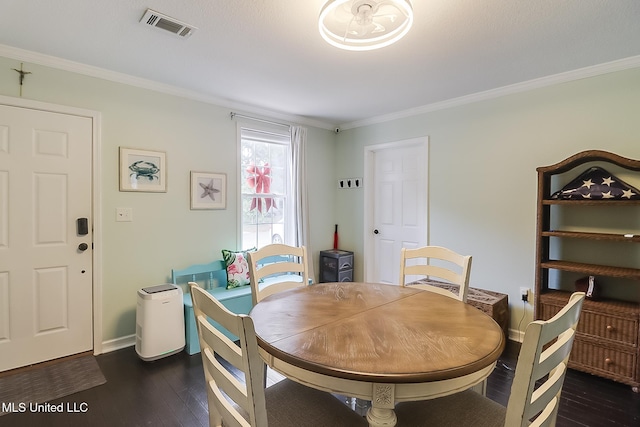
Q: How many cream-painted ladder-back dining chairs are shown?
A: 4